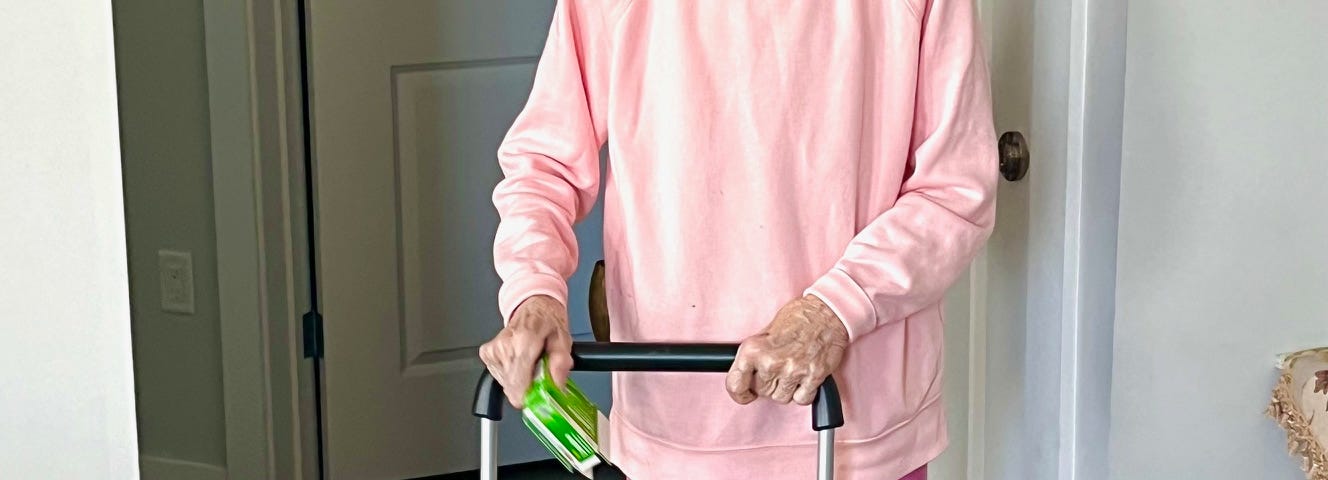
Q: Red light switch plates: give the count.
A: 0